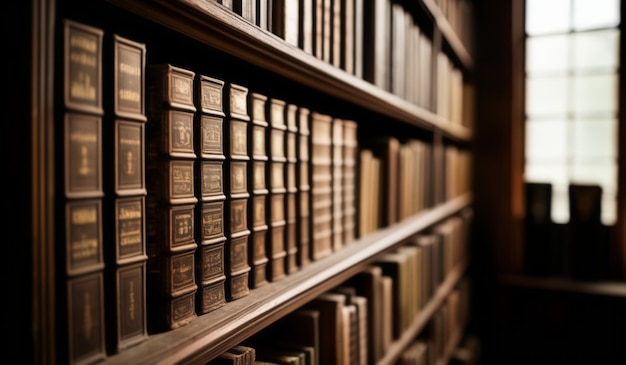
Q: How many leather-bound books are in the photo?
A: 12